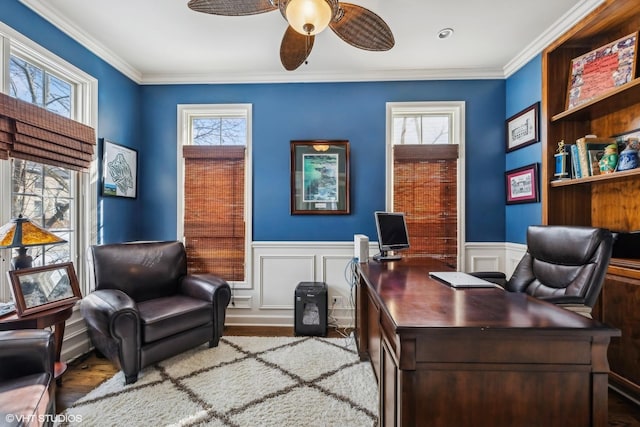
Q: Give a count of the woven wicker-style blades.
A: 3